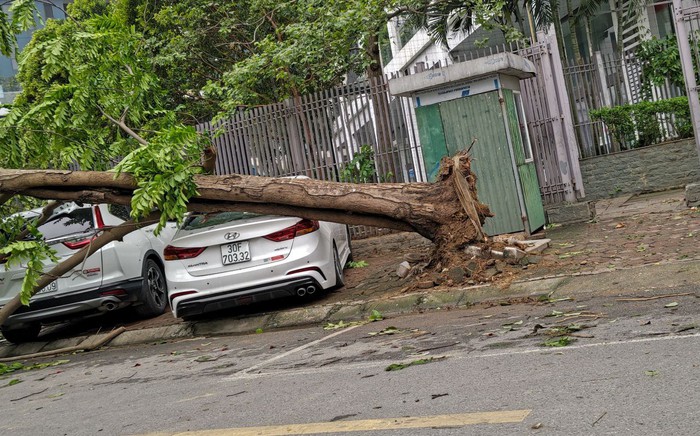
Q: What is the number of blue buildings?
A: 1